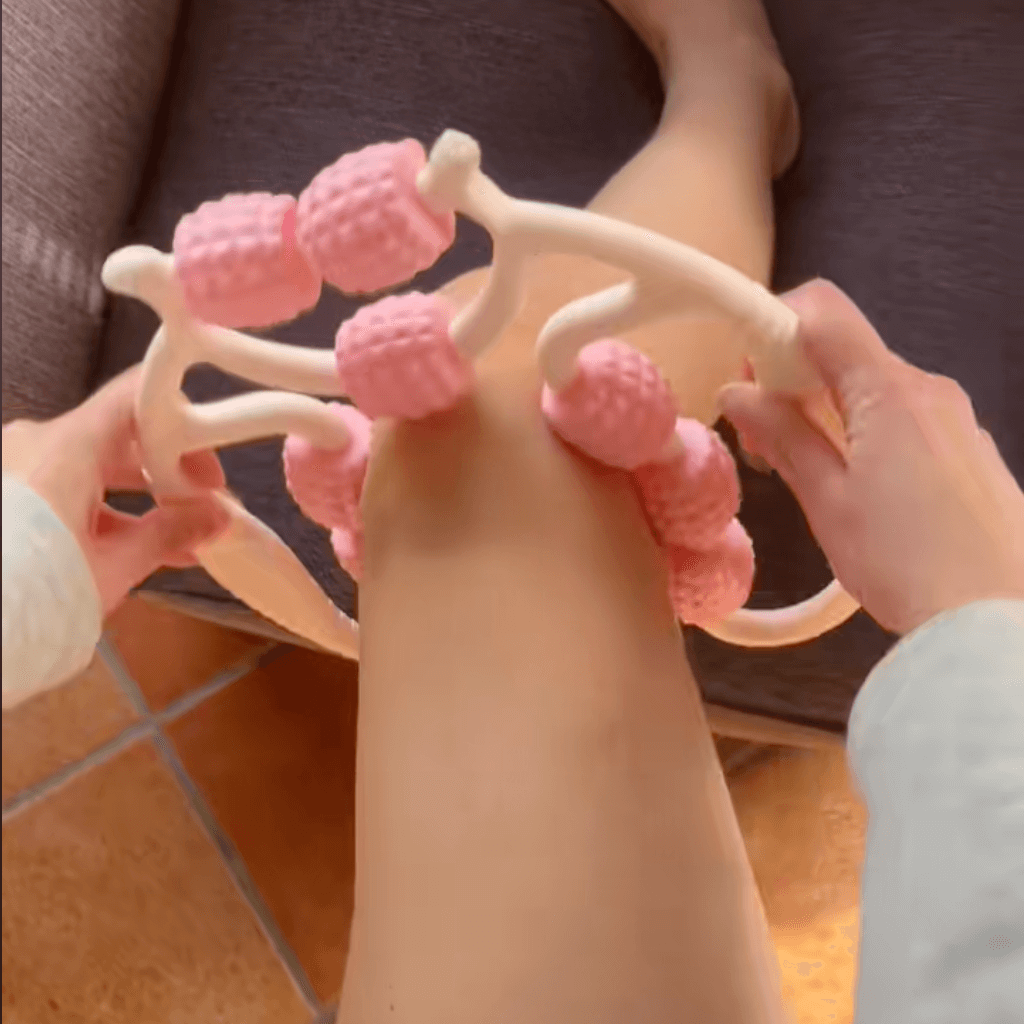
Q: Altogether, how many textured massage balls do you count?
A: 8